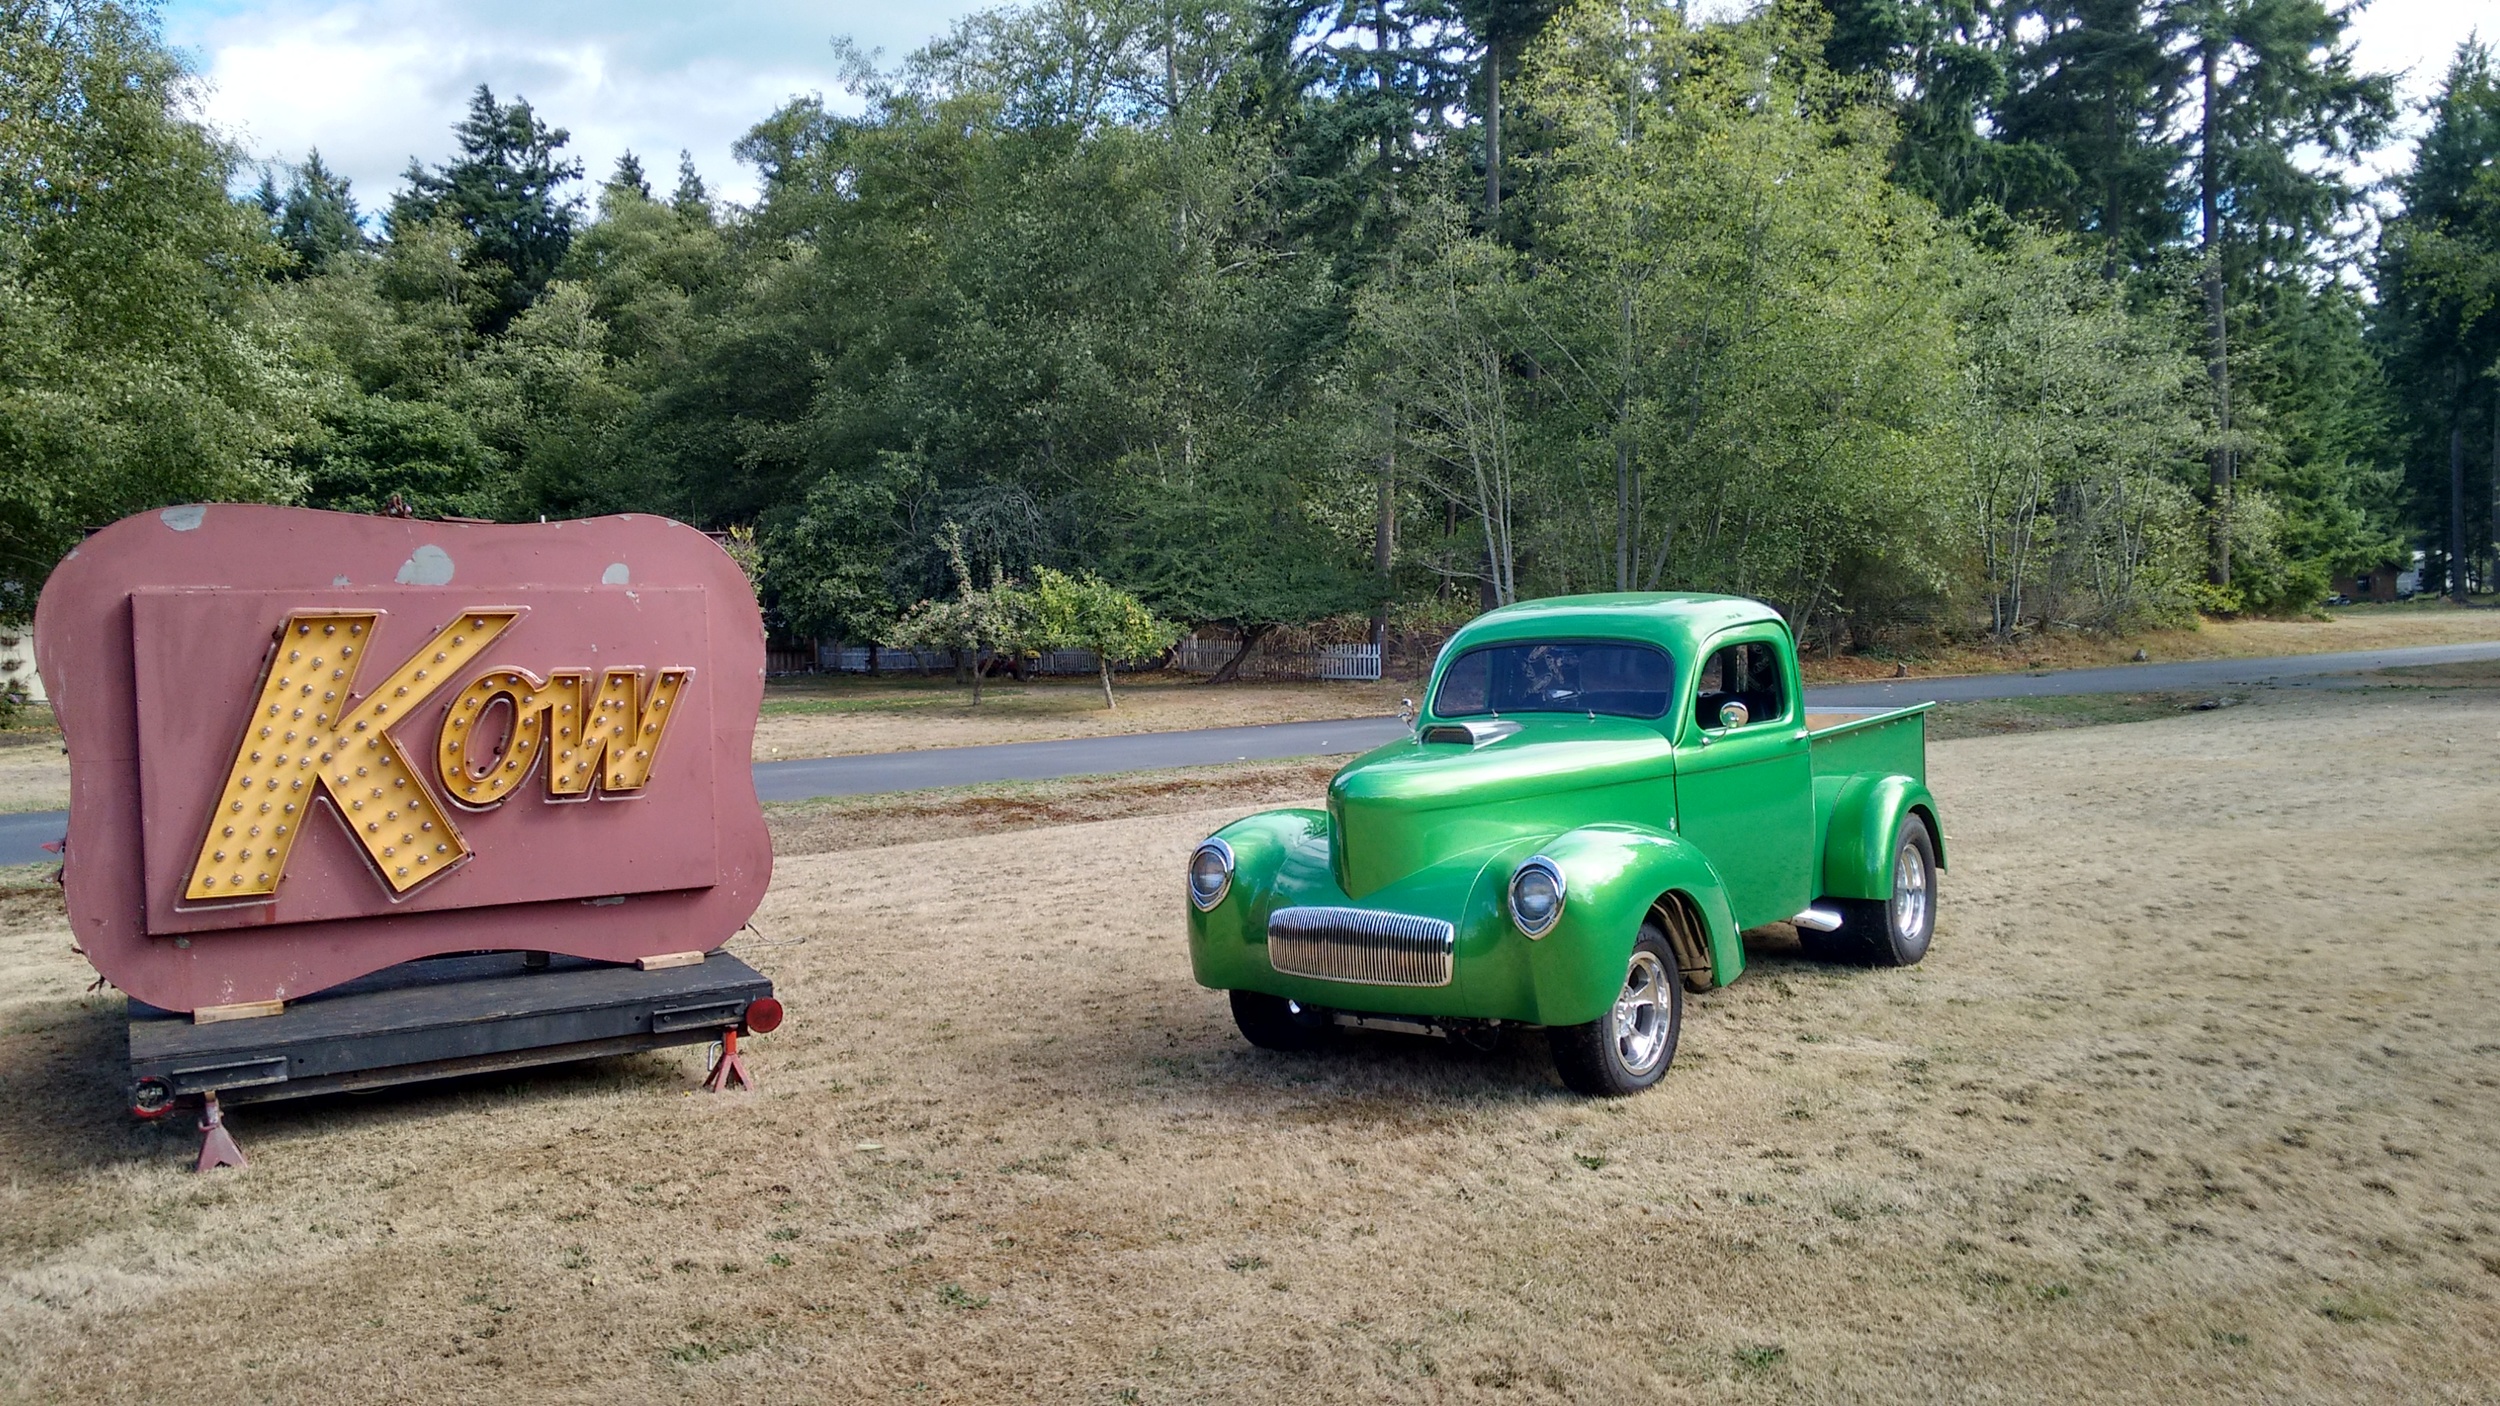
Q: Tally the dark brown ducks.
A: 0